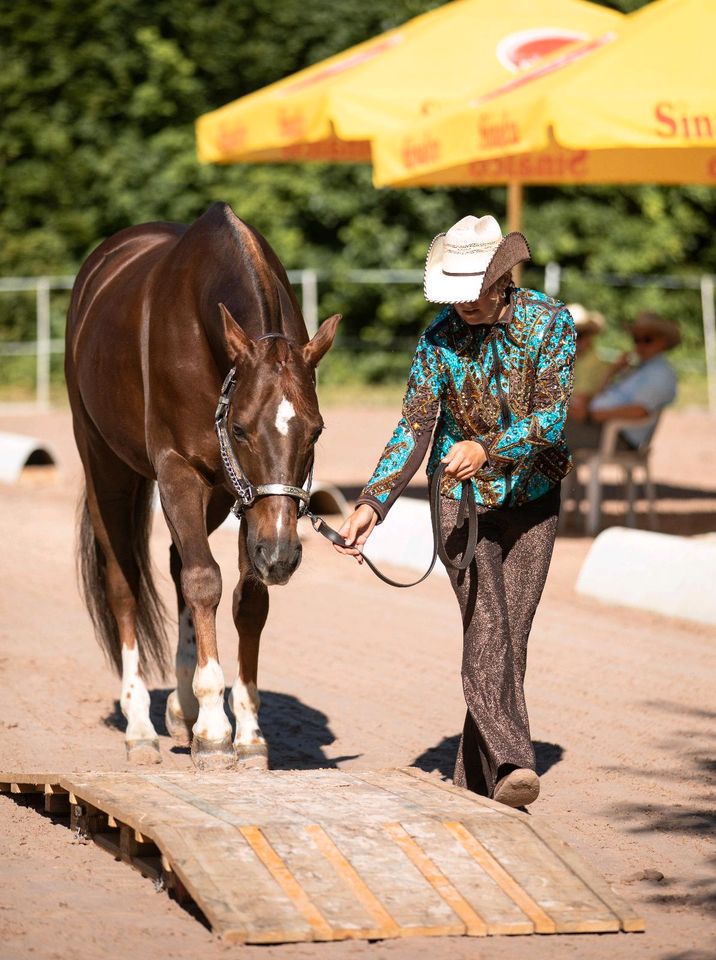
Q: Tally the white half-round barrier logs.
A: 4